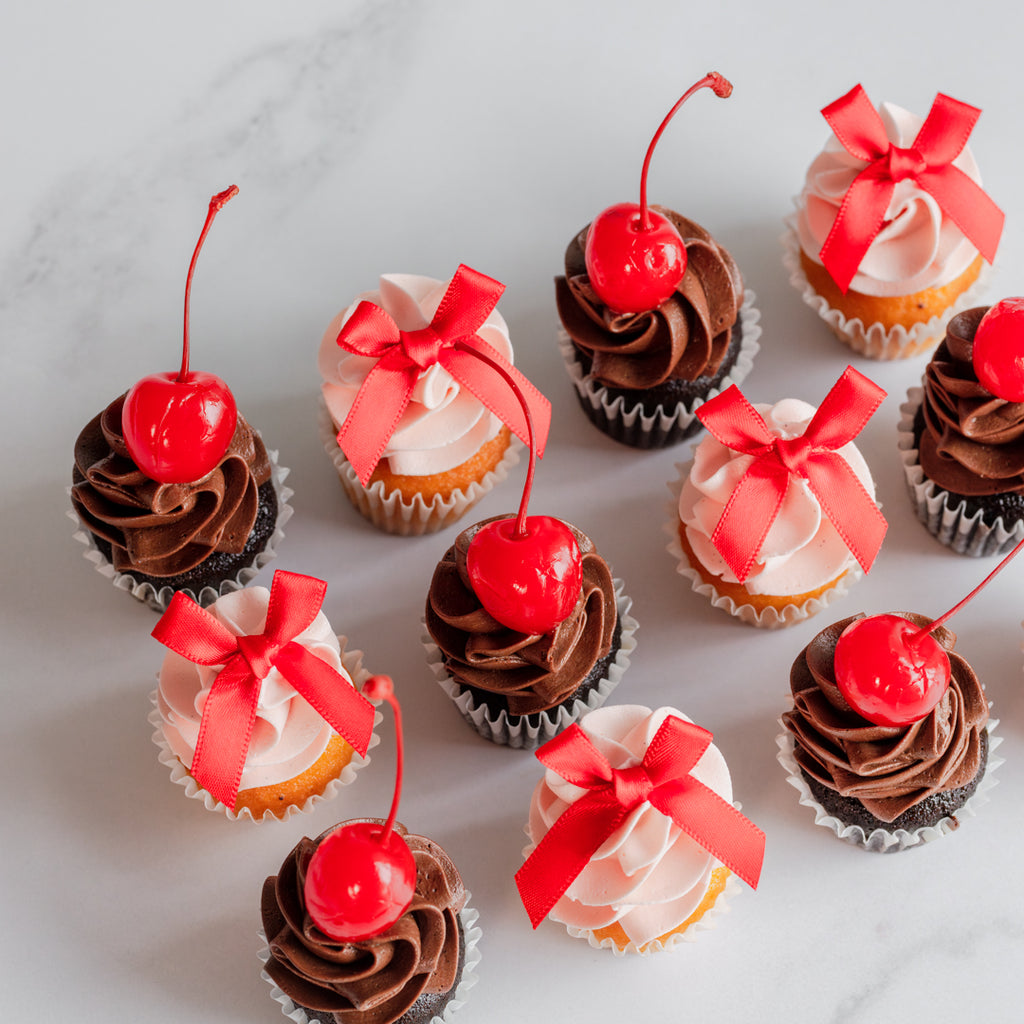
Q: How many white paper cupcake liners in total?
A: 11